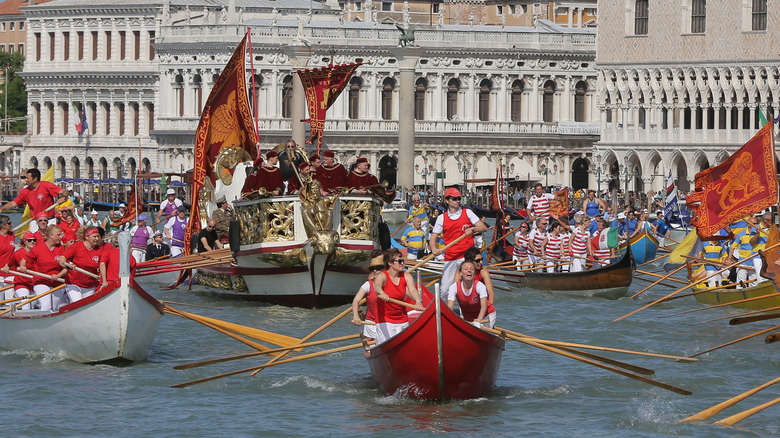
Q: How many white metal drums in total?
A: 0